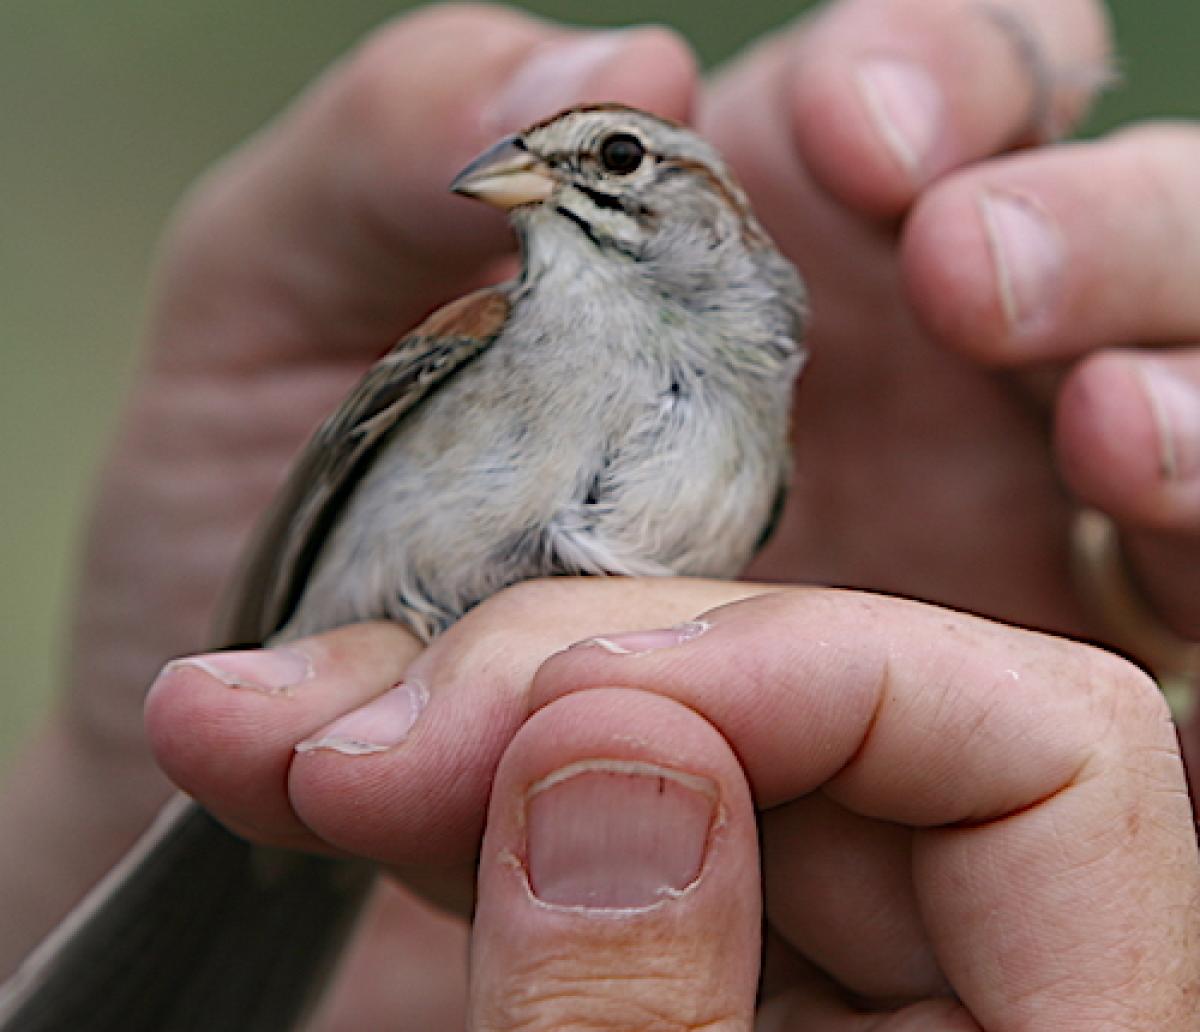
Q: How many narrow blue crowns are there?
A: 0